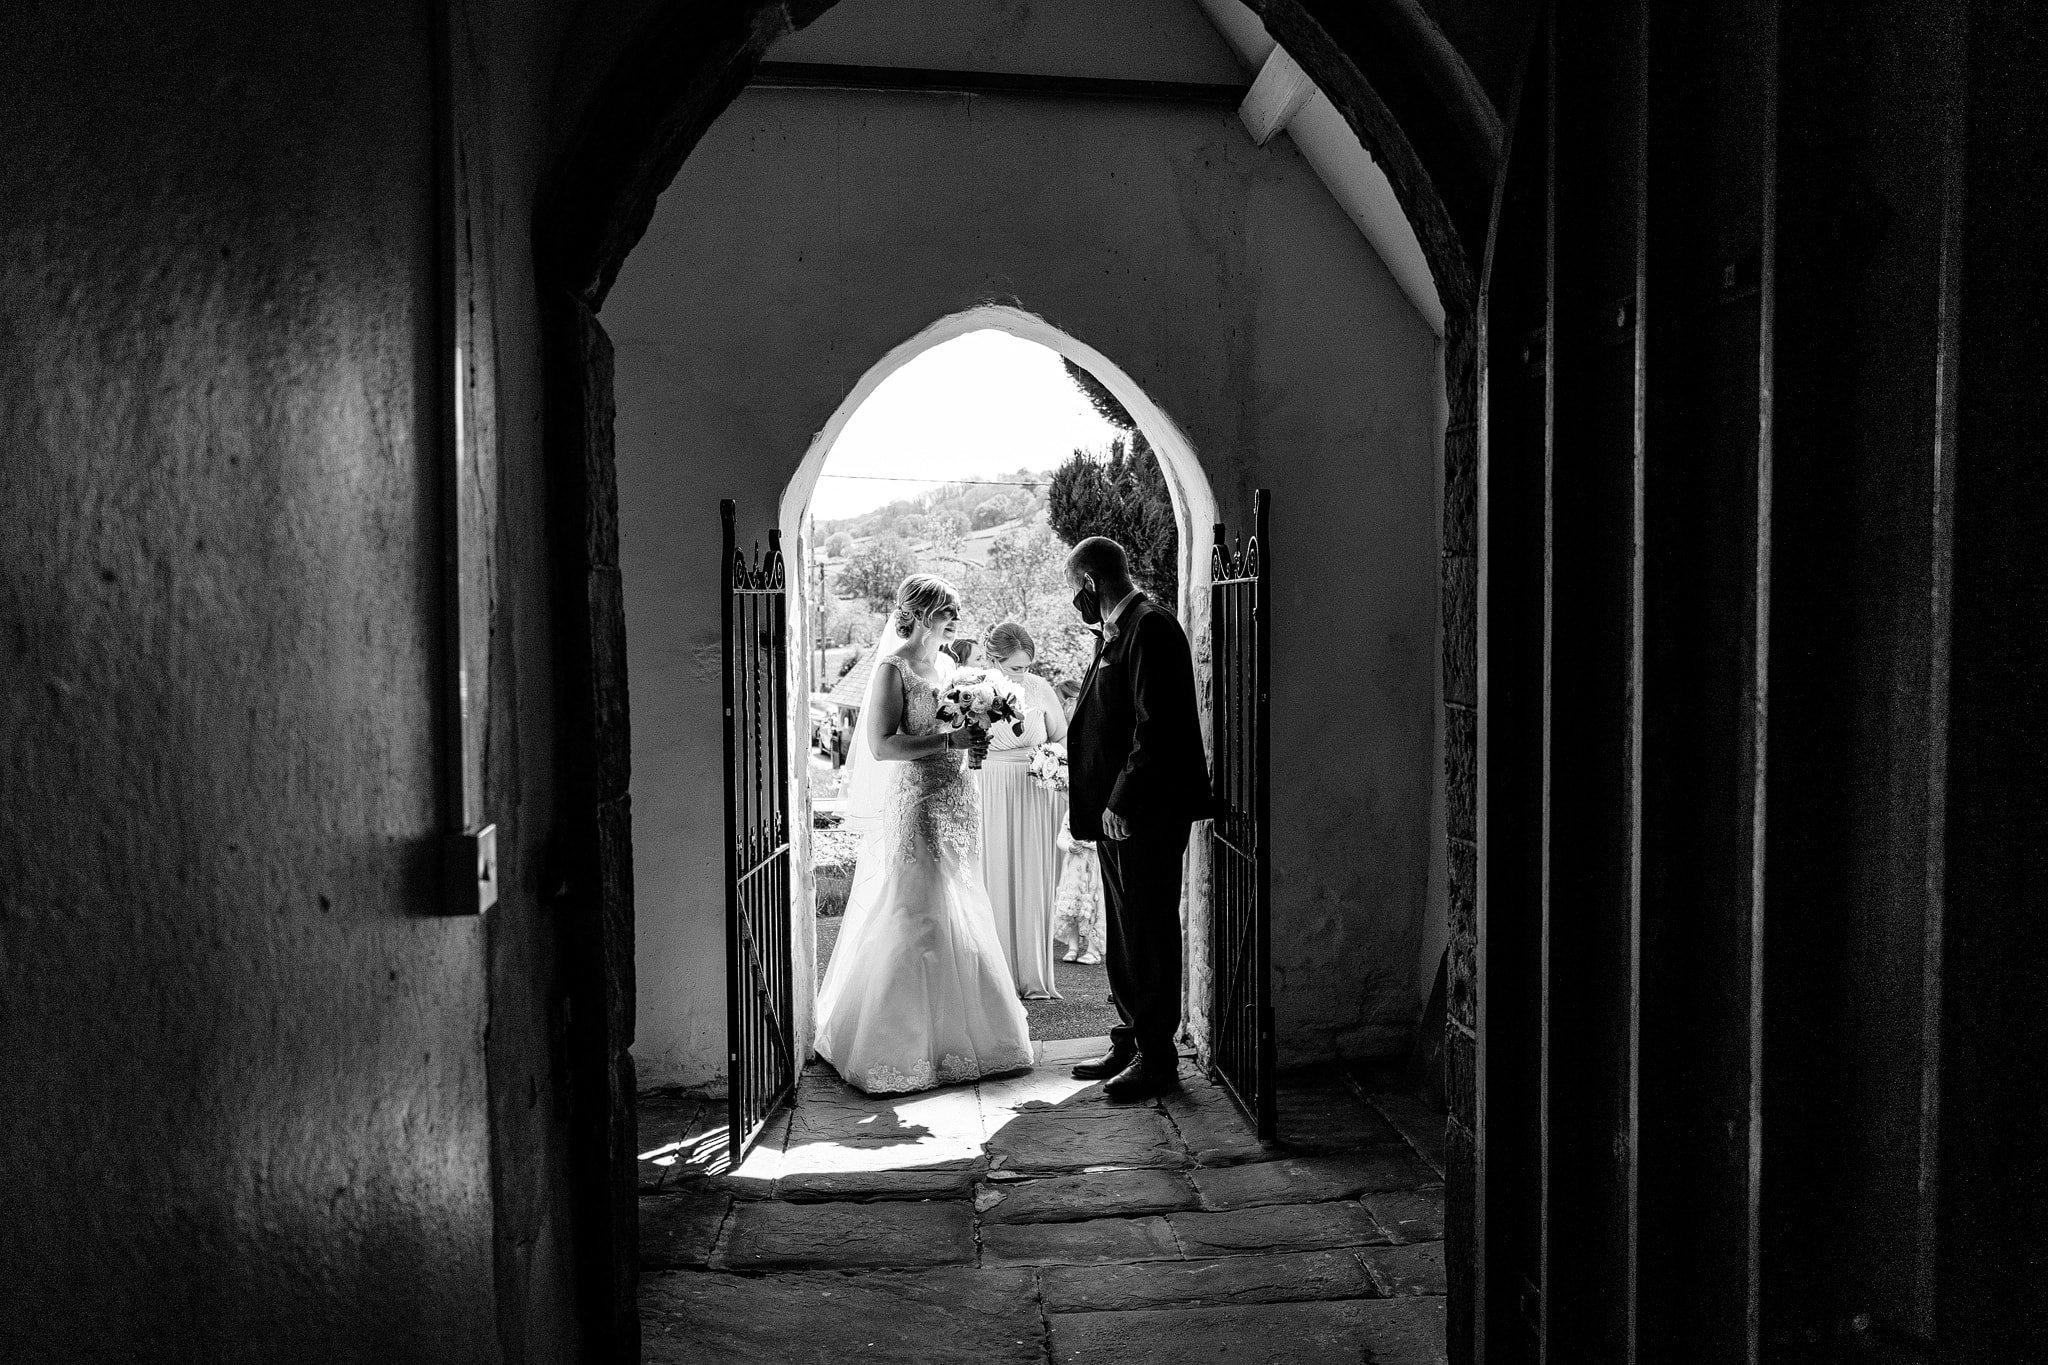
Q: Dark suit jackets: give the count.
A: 1